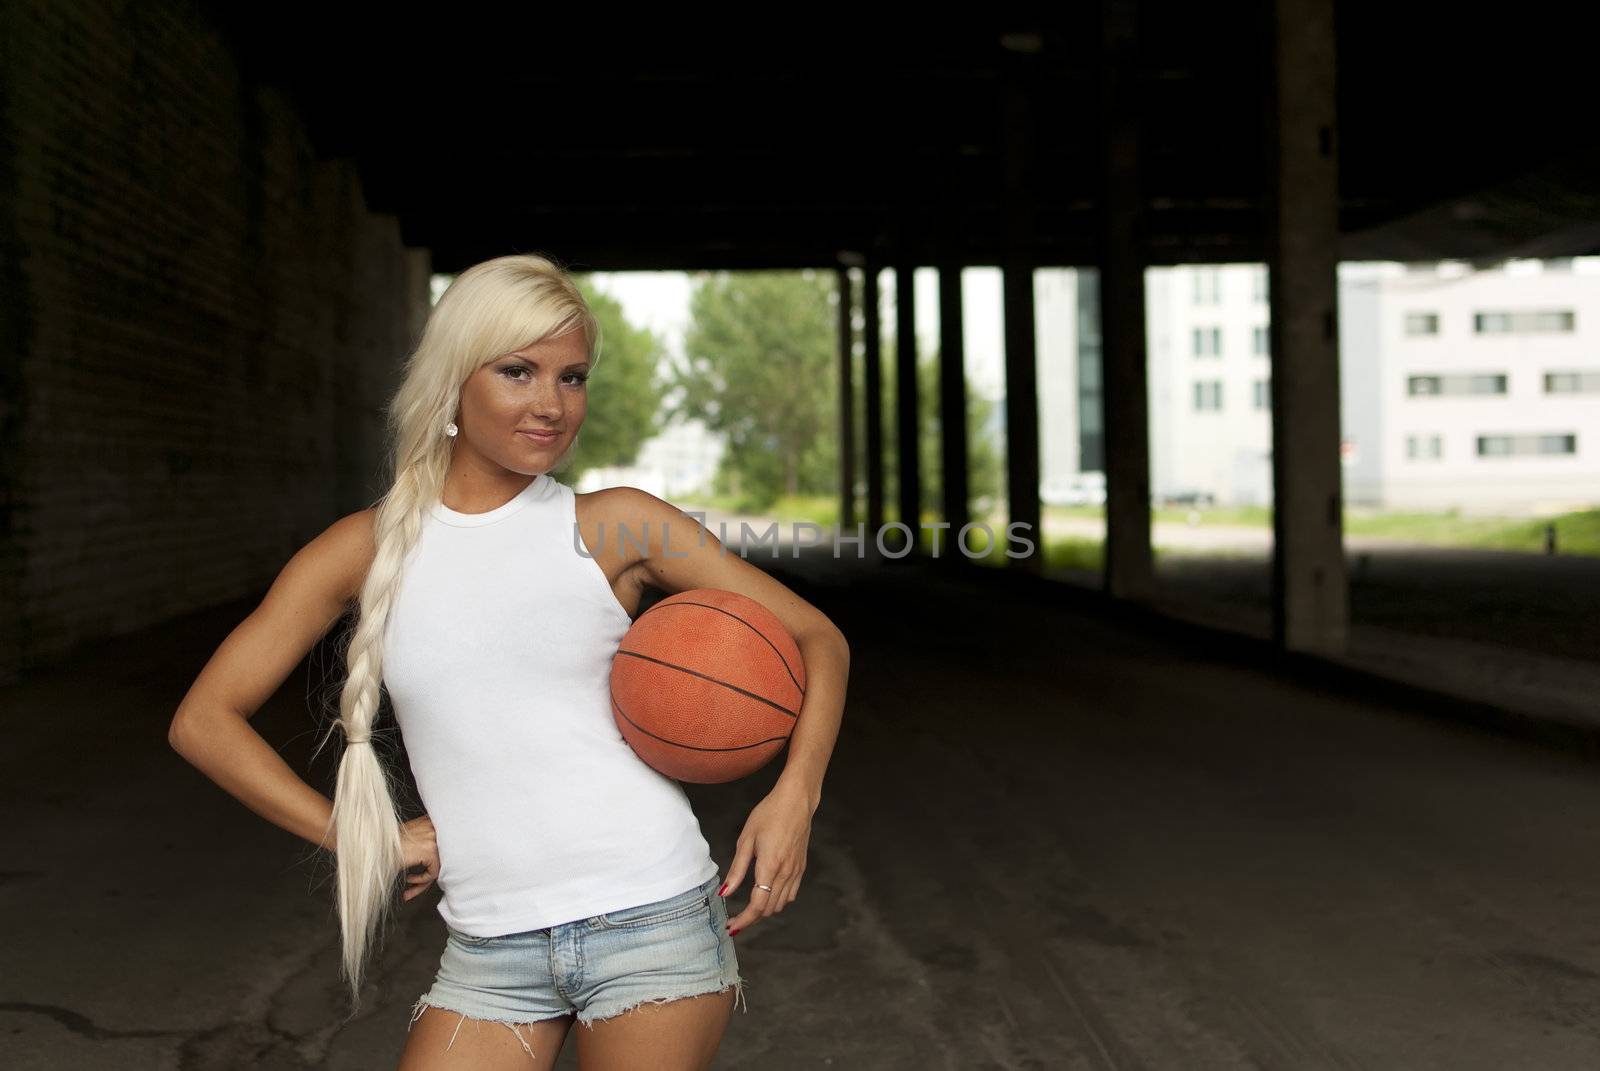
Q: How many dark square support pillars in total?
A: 7